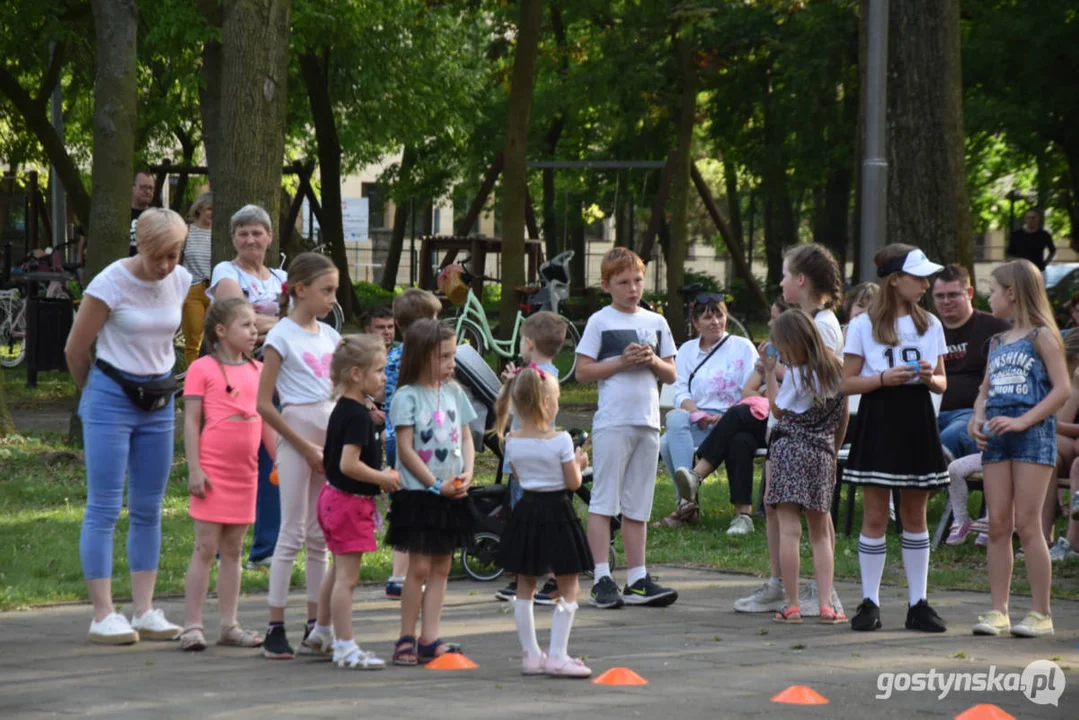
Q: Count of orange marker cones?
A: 4